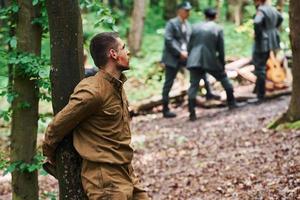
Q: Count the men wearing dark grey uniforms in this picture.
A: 3